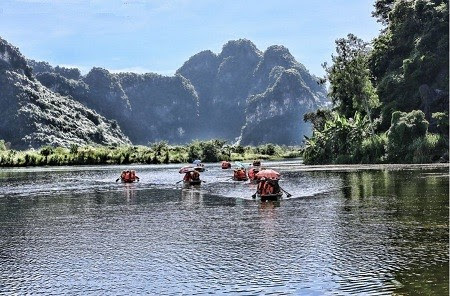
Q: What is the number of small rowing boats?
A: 8